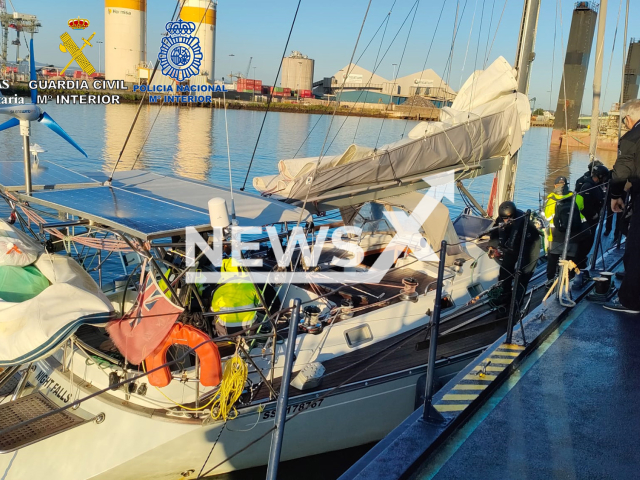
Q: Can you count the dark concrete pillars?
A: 2